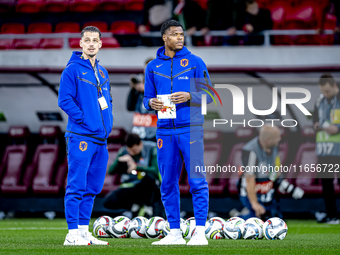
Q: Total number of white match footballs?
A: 10